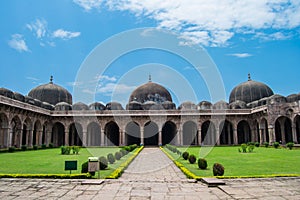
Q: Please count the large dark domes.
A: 3